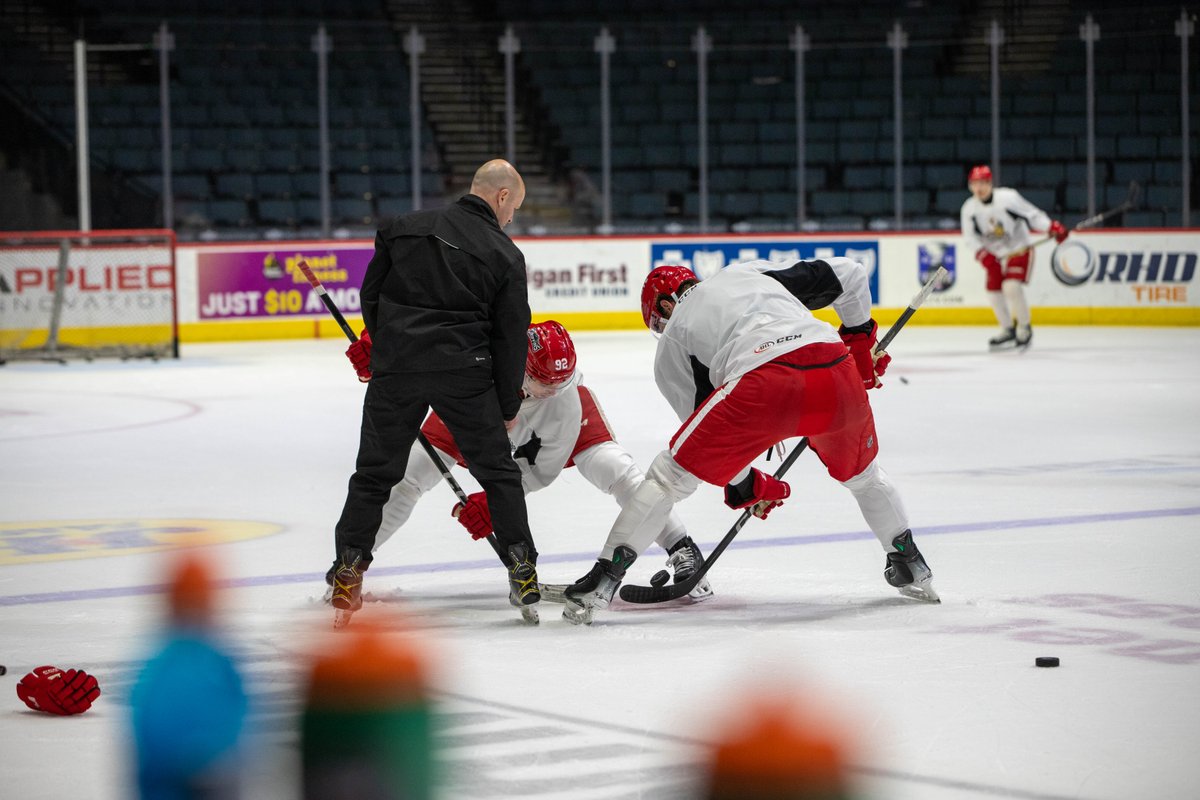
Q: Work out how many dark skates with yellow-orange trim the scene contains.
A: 2